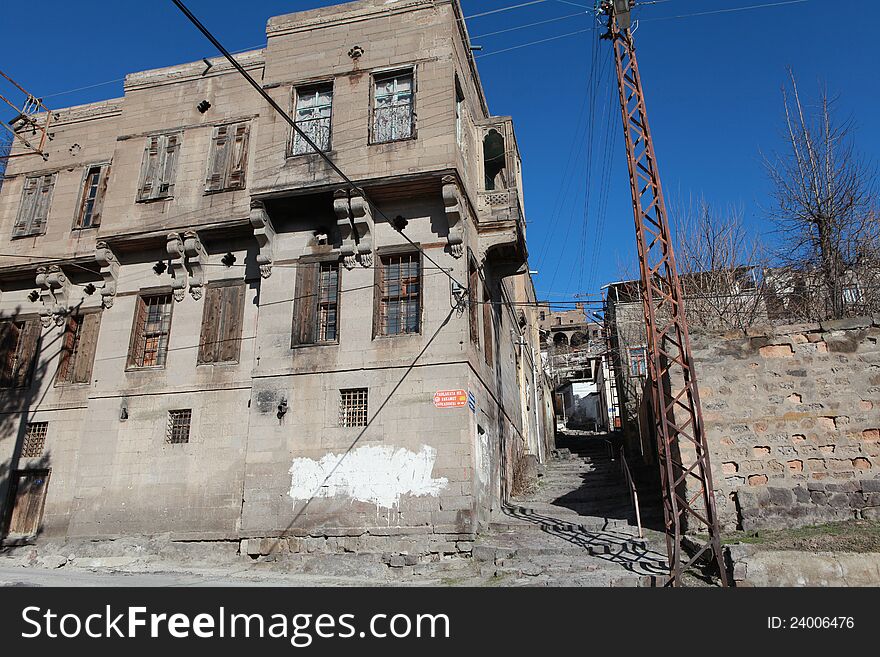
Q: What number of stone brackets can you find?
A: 9